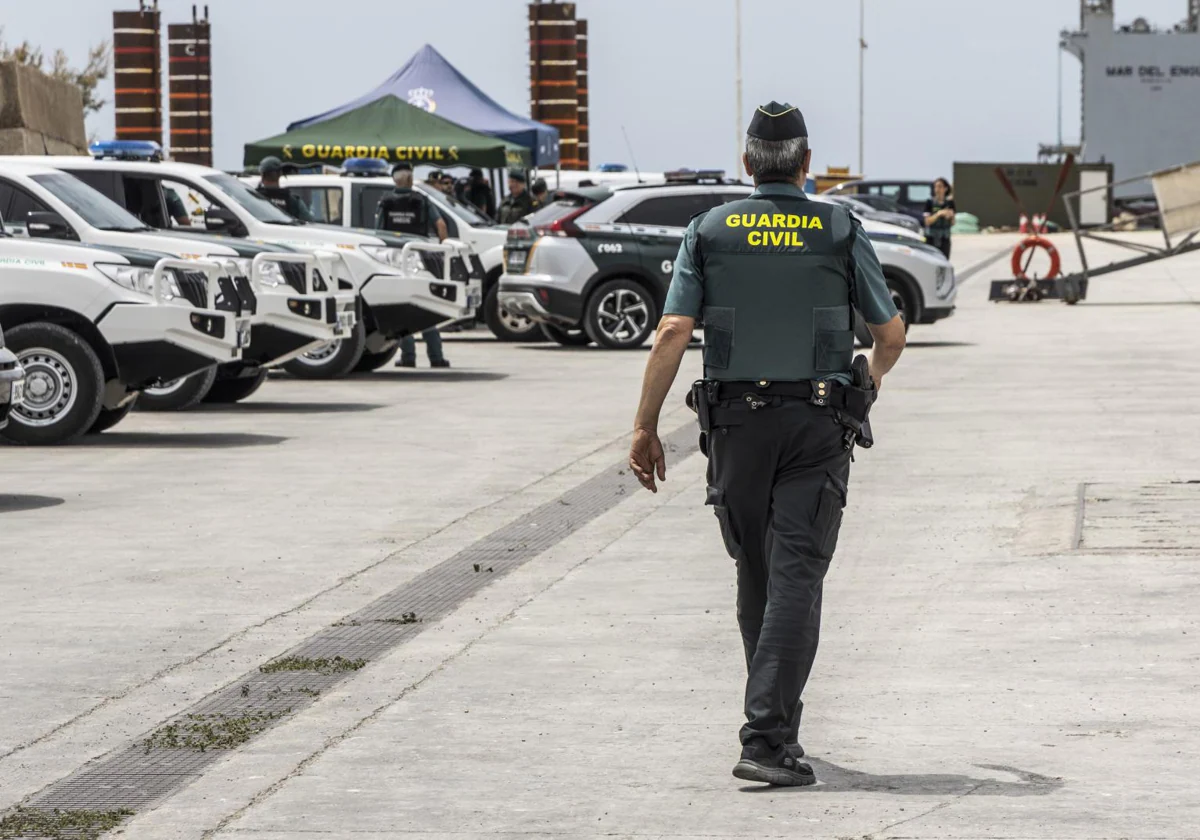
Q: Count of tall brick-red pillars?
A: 4